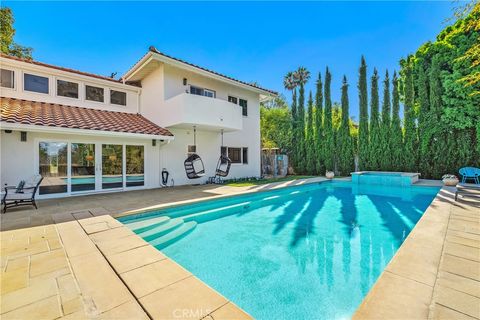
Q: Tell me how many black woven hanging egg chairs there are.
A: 2